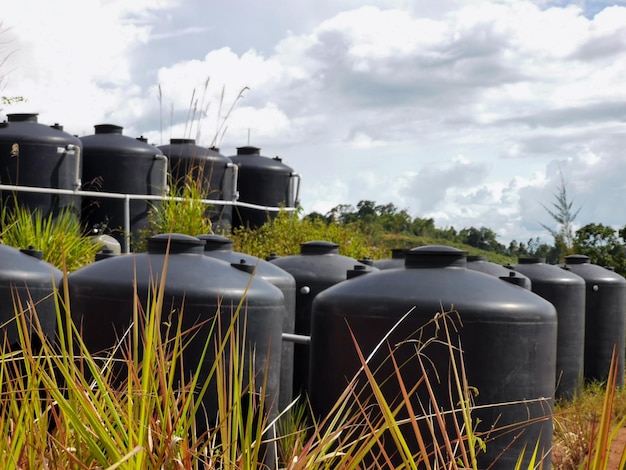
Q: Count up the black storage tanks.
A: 13